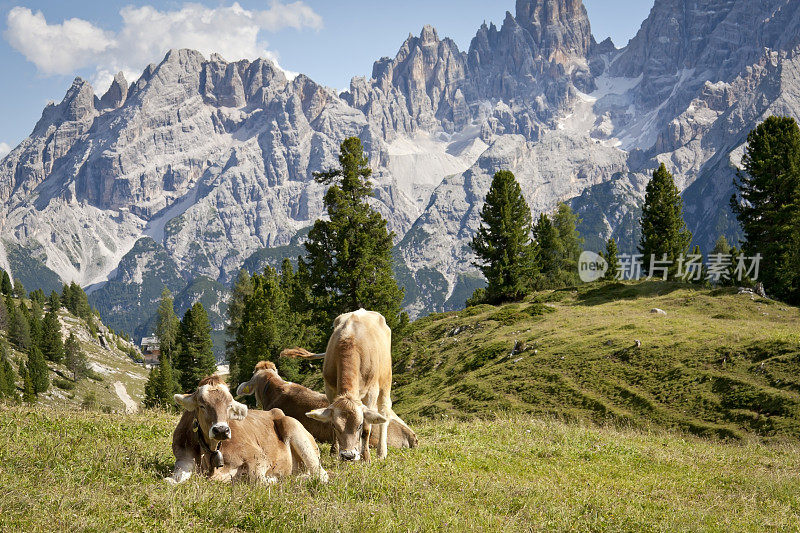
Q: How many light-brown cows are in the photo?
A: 3